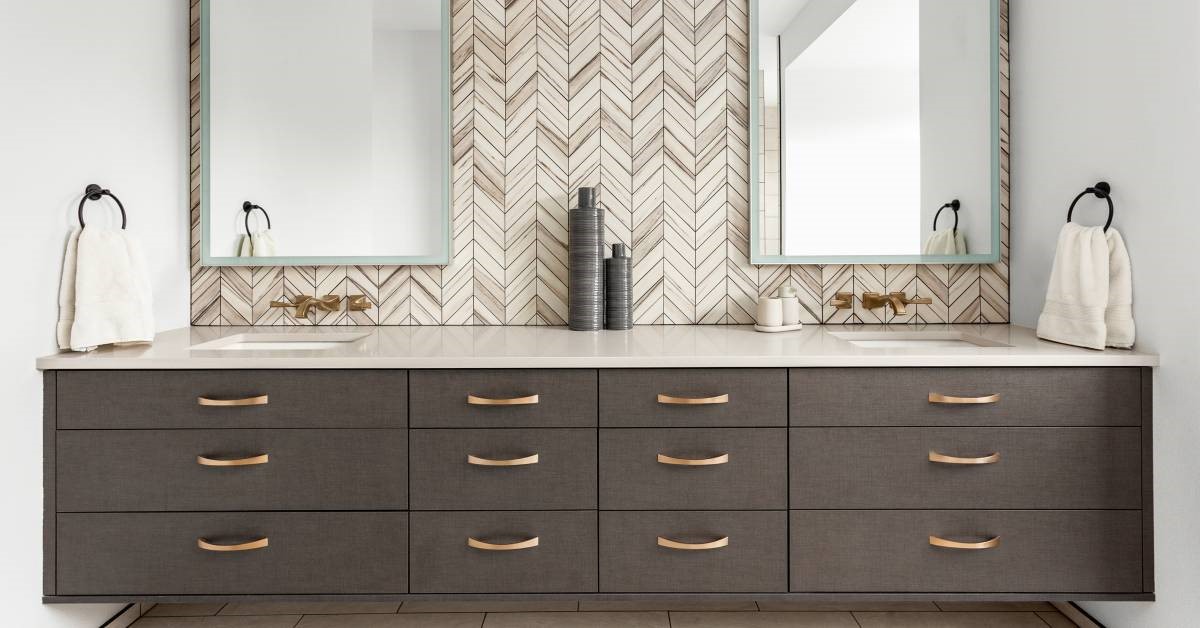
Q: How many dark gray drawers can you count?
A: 12